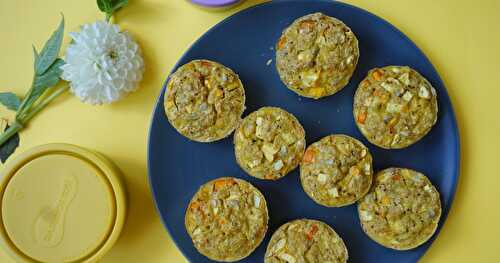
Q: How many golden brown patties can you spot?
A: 8